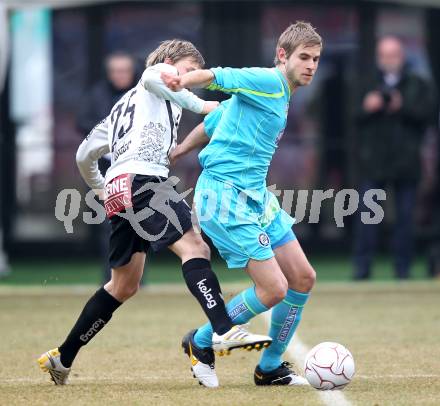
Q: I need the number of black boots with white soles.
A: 2